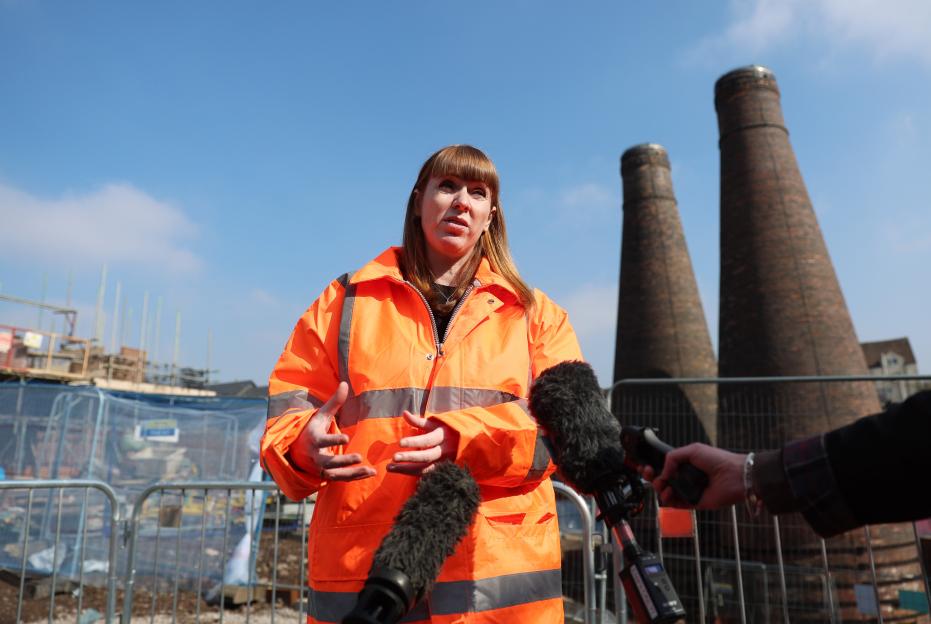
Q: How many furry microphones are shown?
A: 2